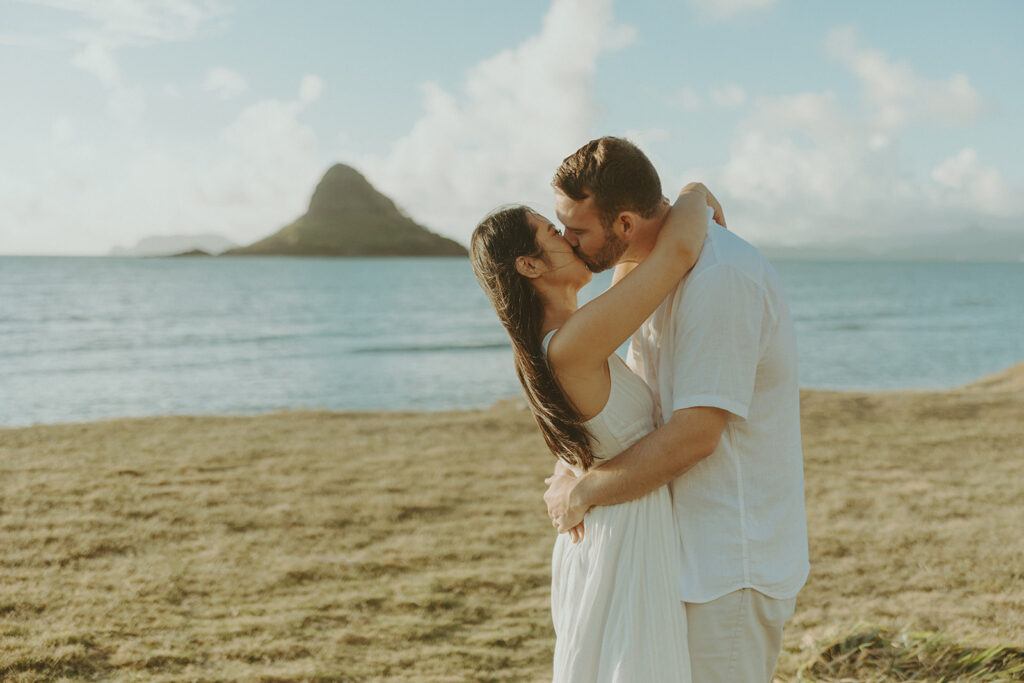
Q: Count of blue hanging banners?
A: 0